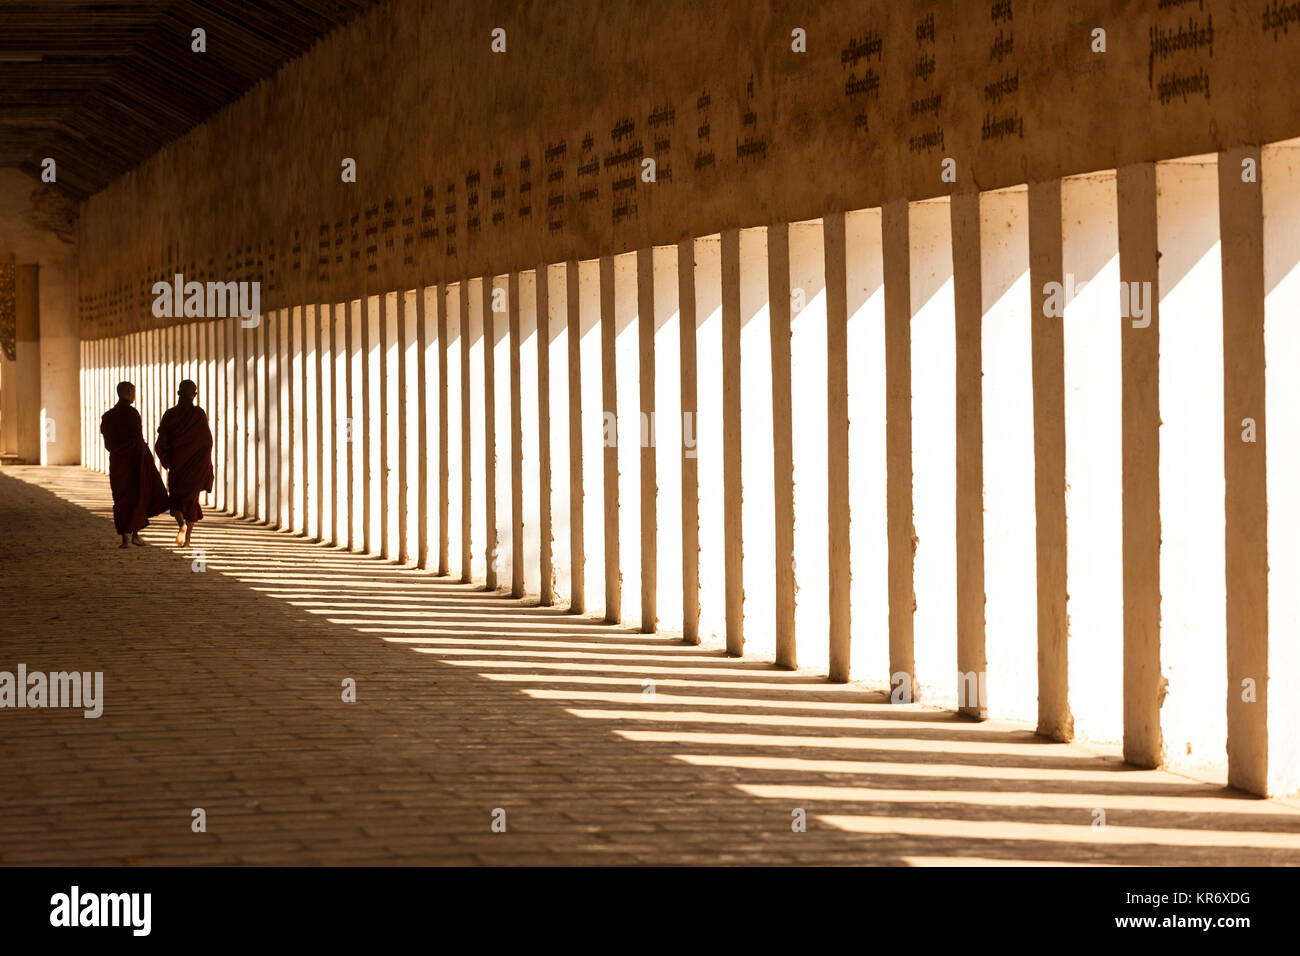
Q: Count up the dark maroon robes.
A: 2